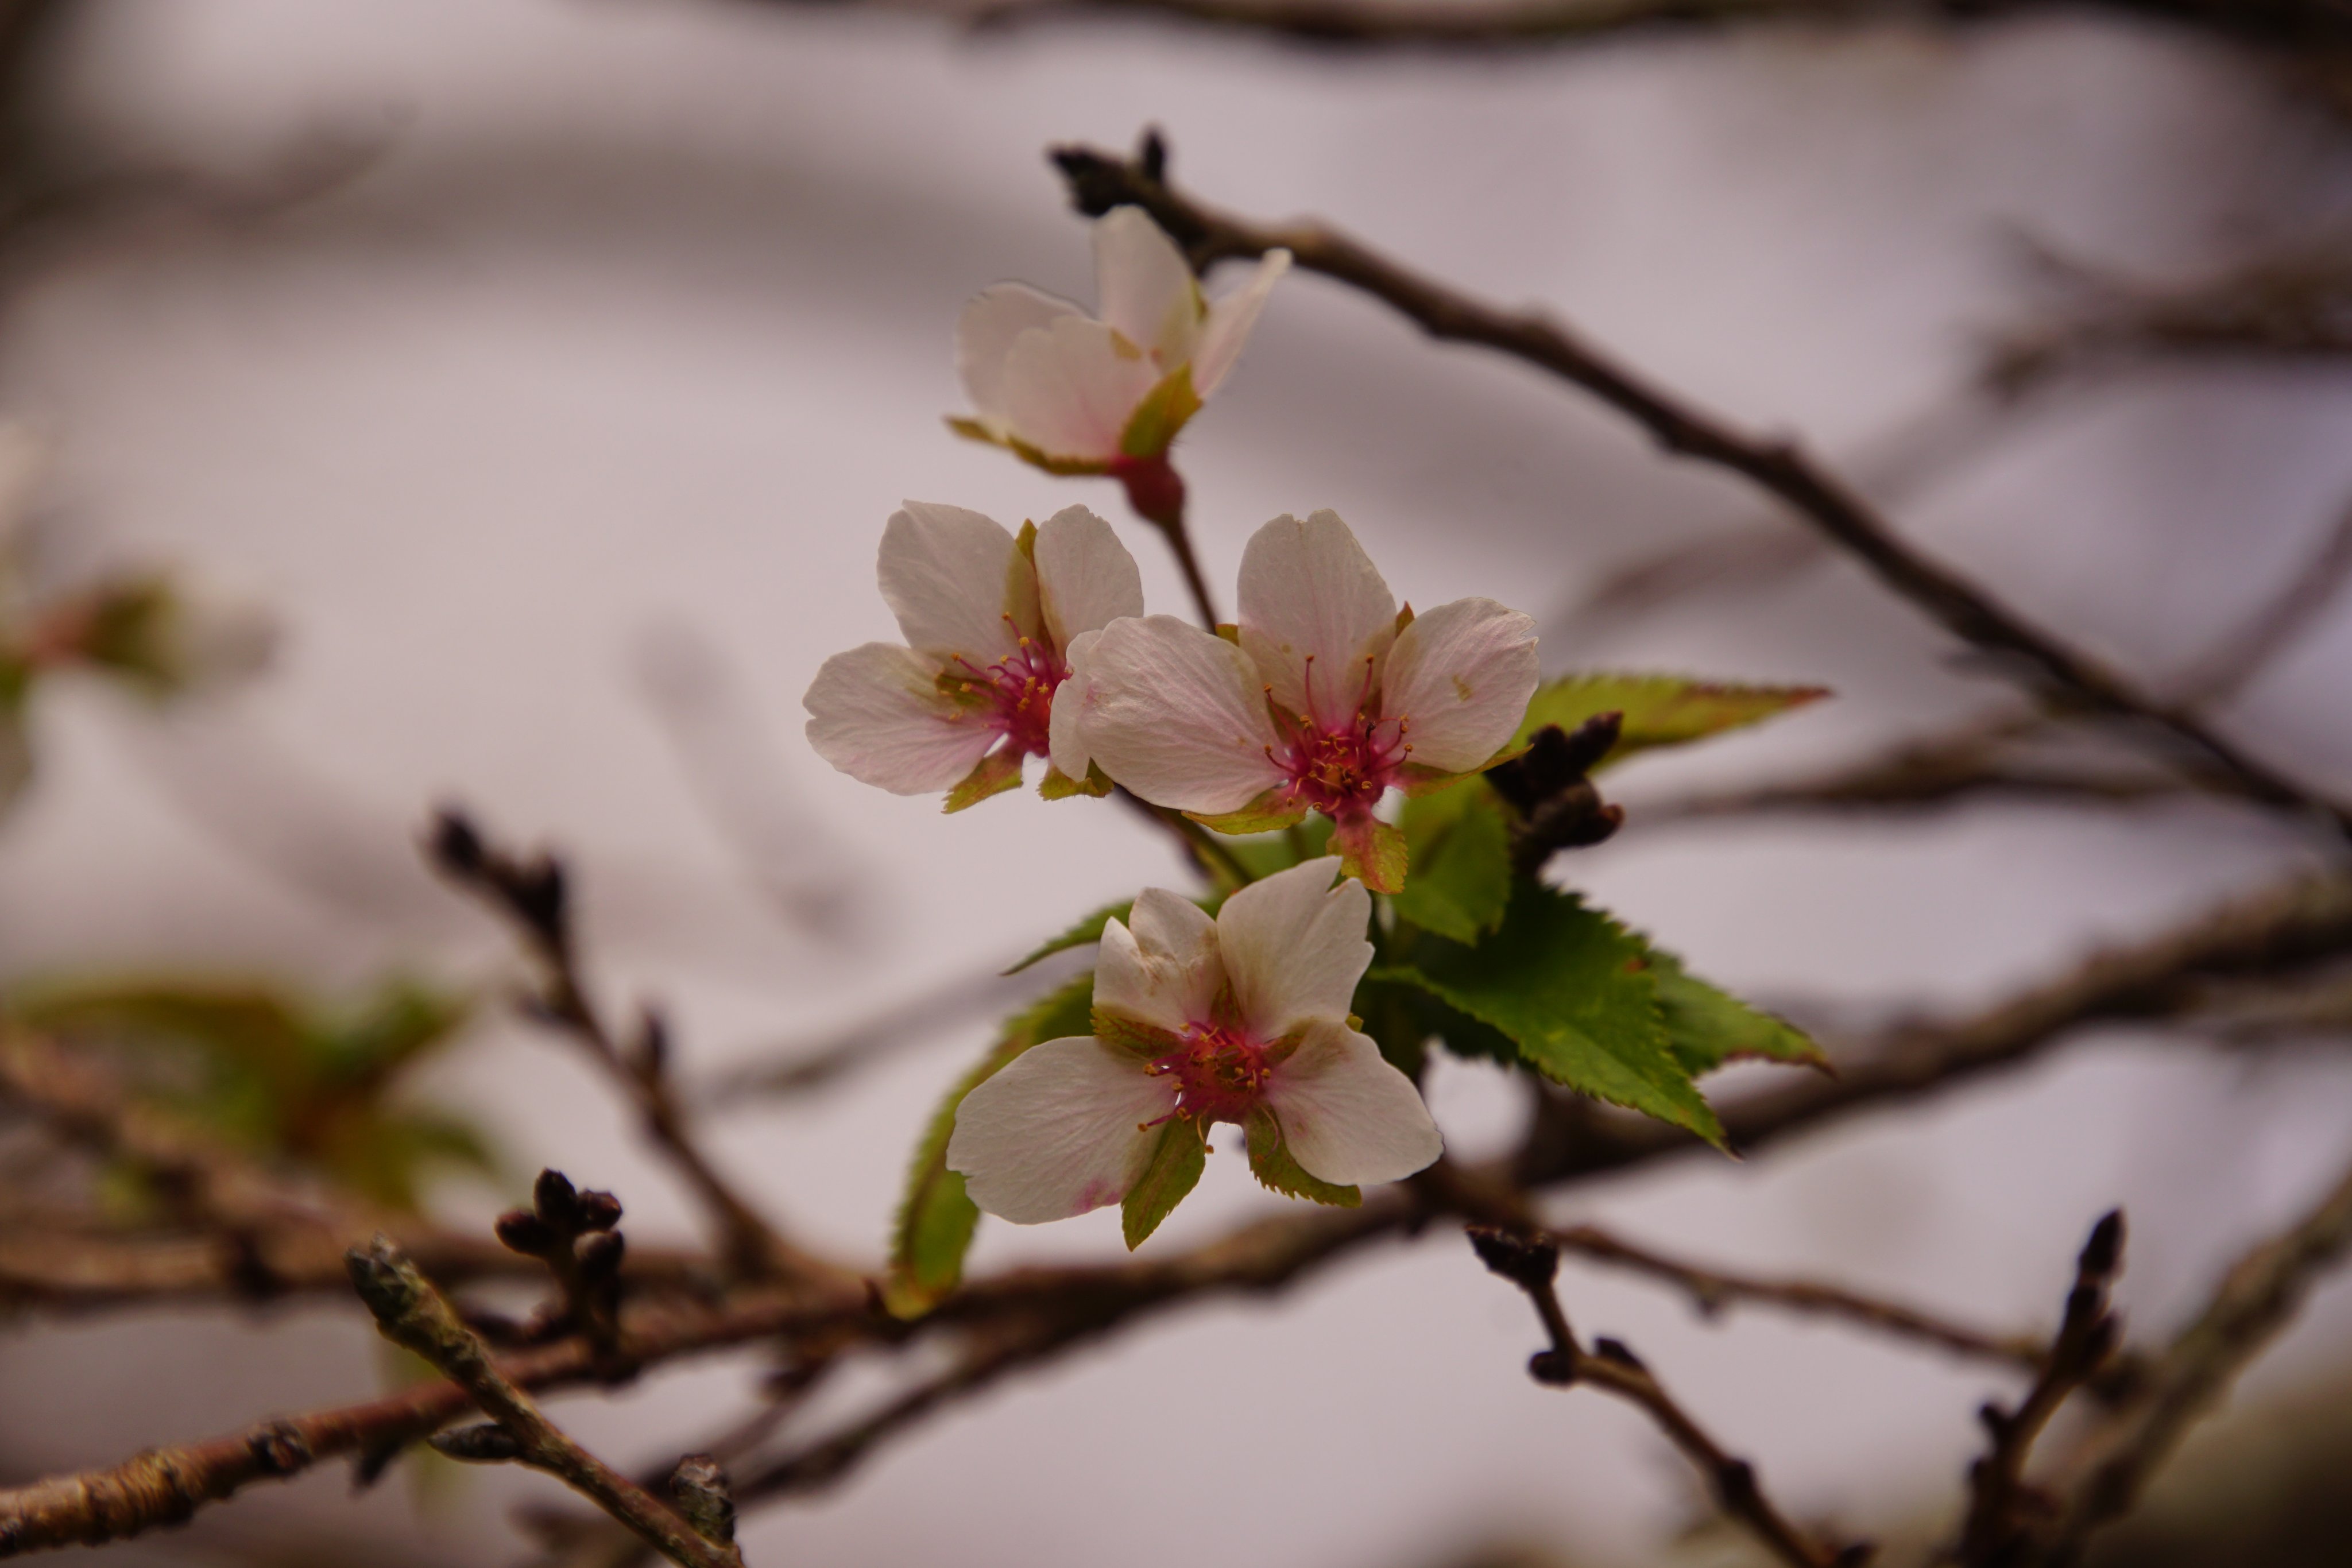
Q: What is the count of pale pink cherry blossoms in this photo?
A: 4